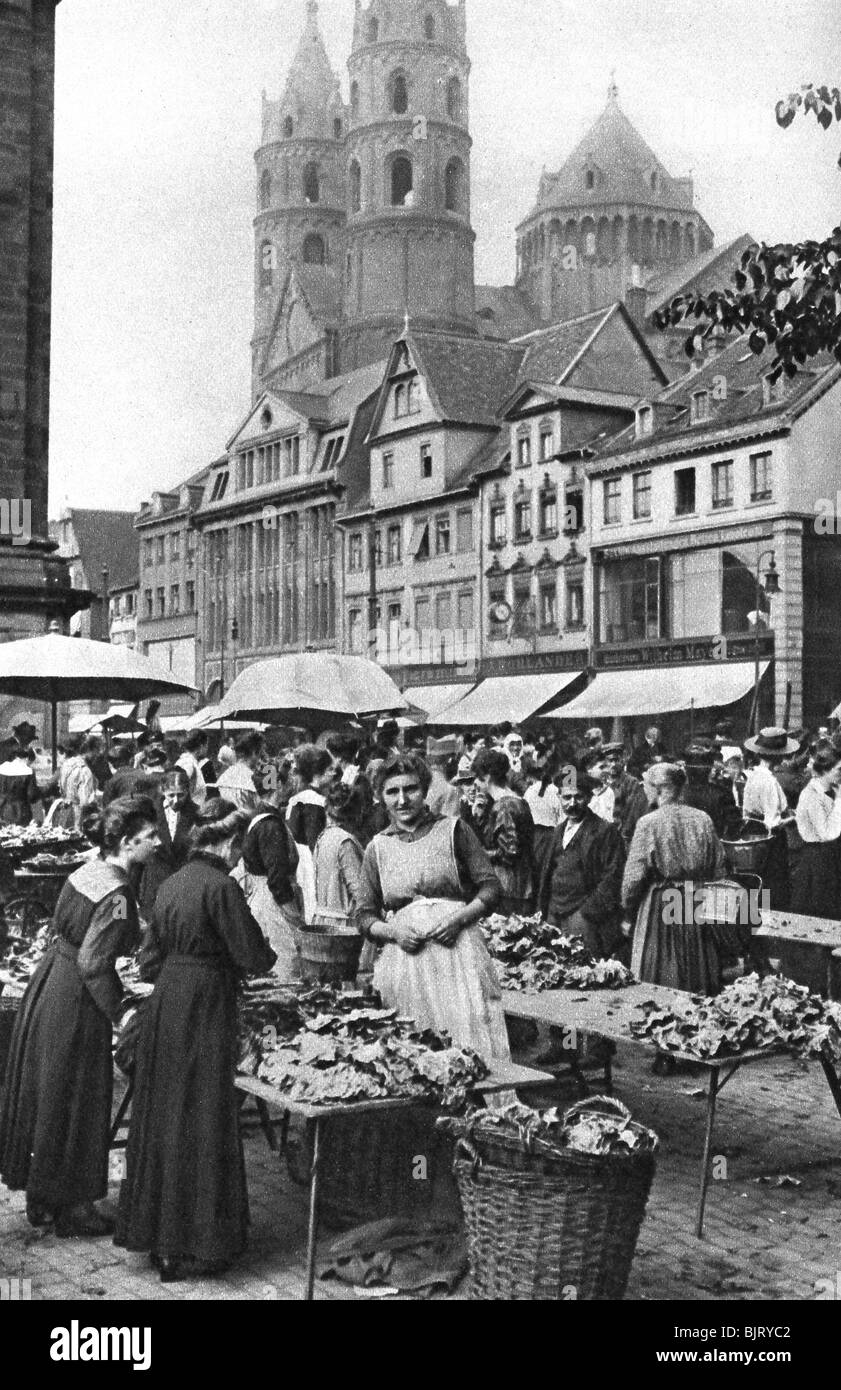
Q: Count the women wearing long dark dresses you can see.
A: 2